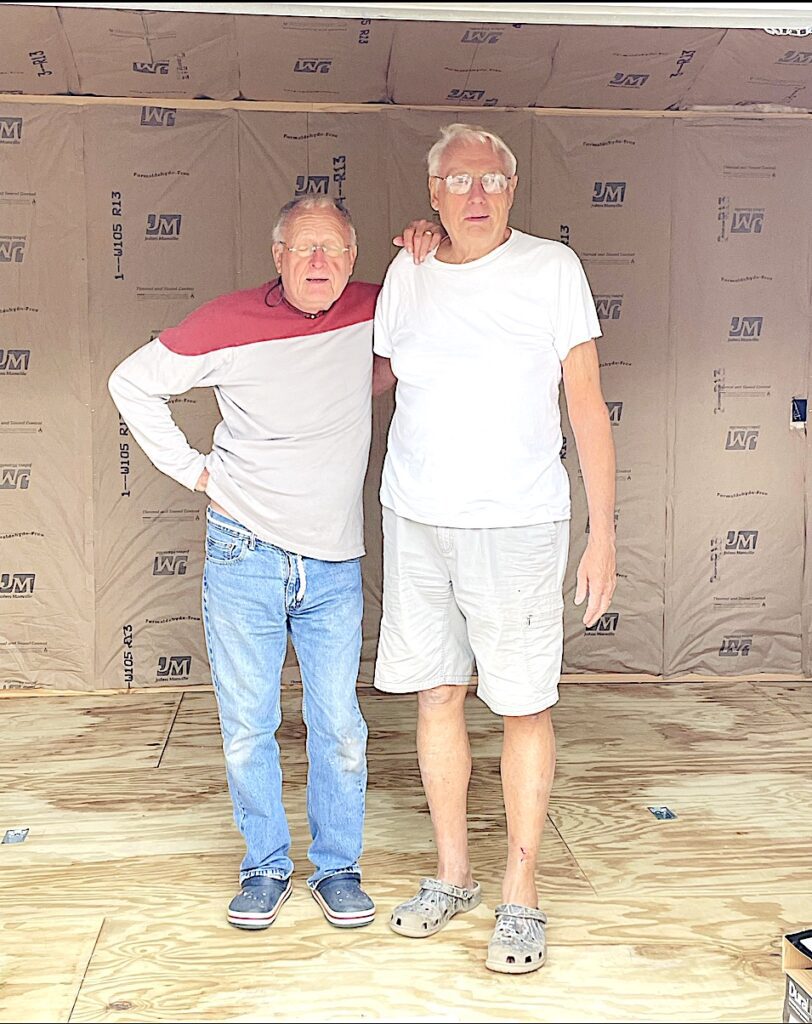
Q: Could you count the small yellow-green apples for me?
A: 0